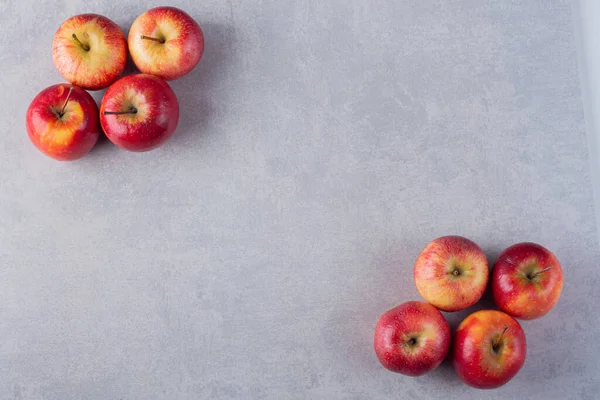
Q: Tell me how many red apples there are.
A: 8